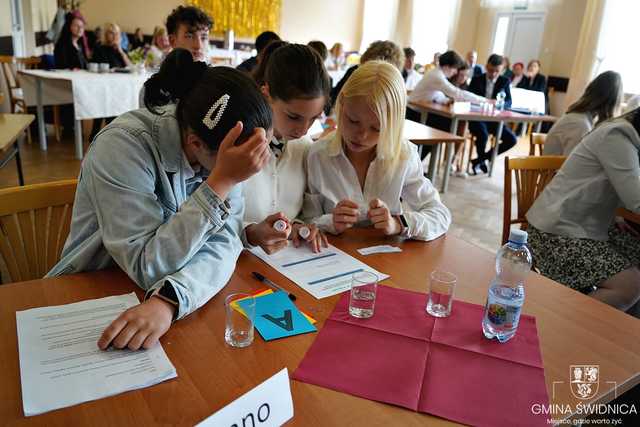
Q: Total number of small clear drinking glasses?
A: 3